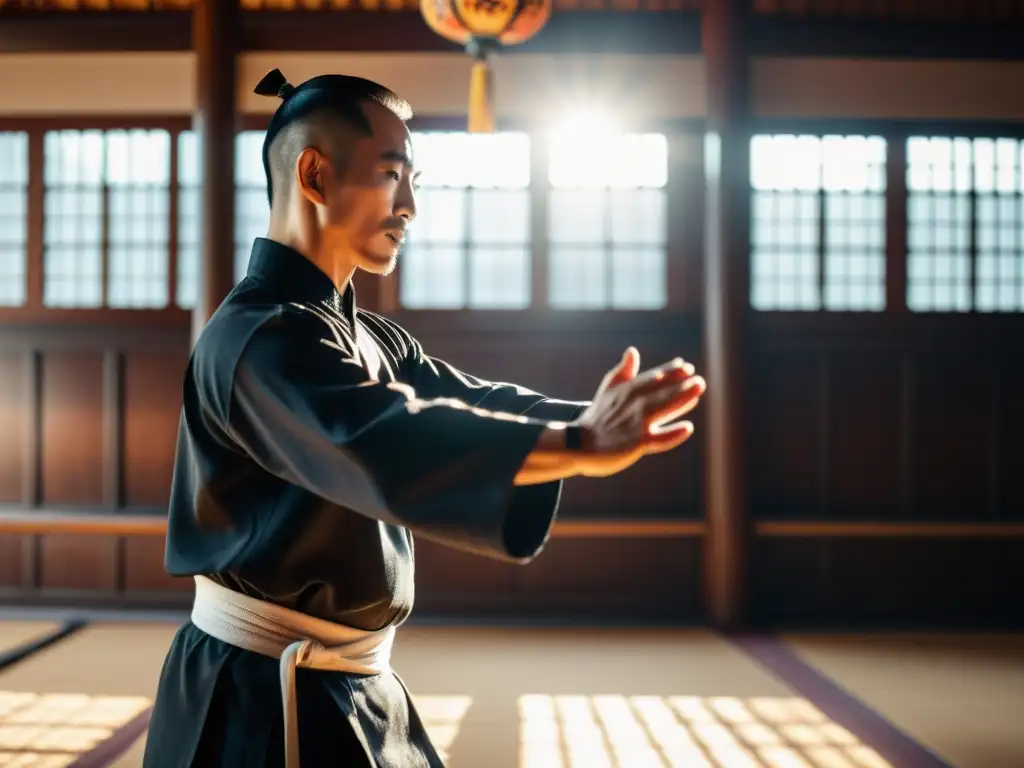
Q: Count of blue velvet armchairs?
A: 0